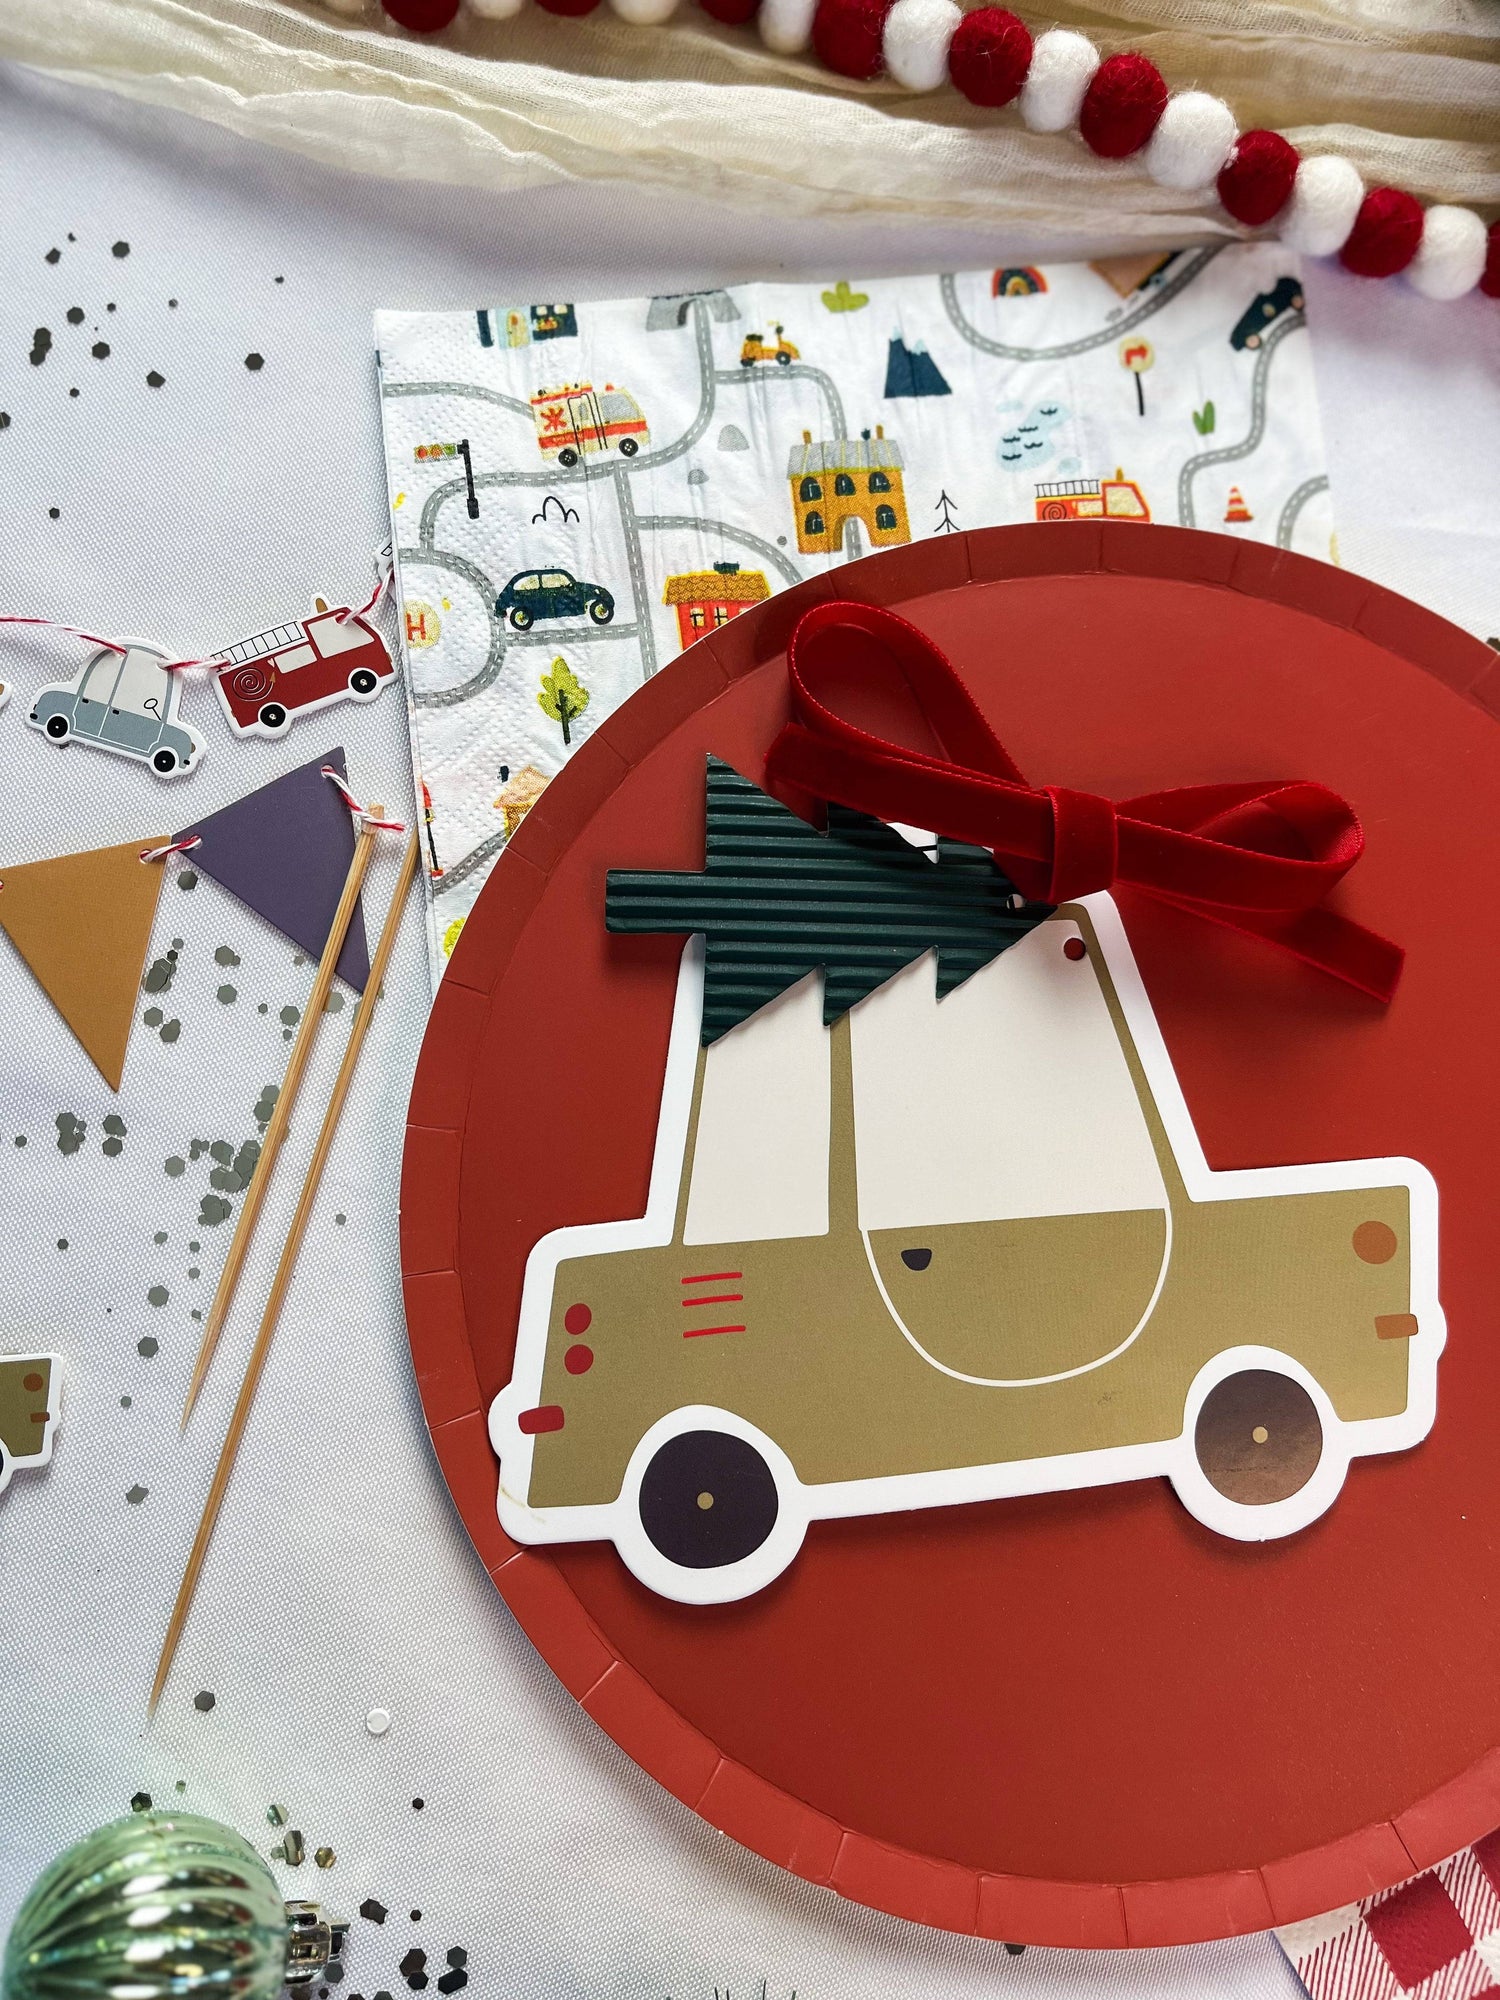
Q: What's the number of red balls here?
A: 9